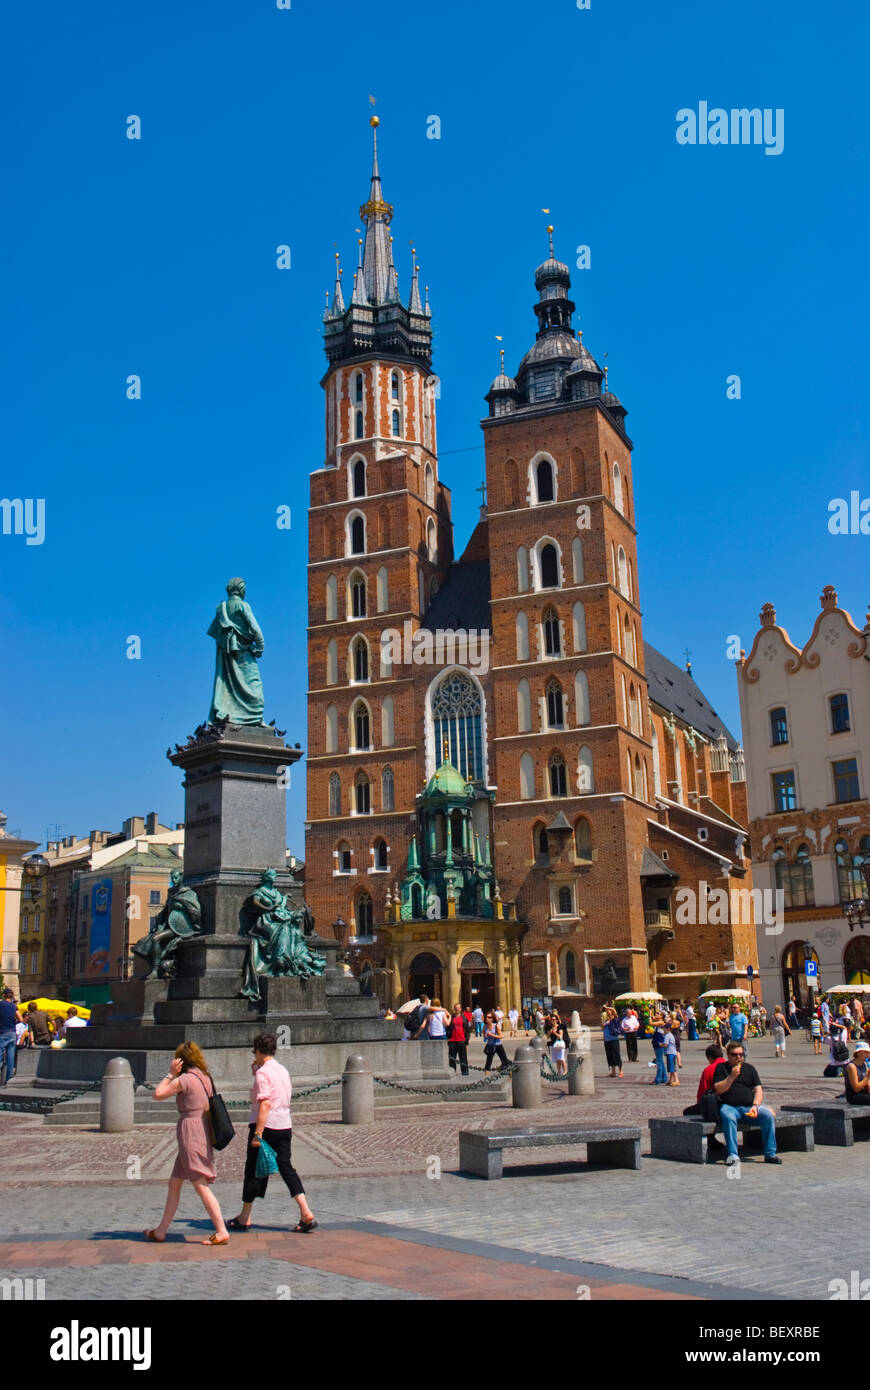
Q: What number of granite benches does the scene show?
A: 3